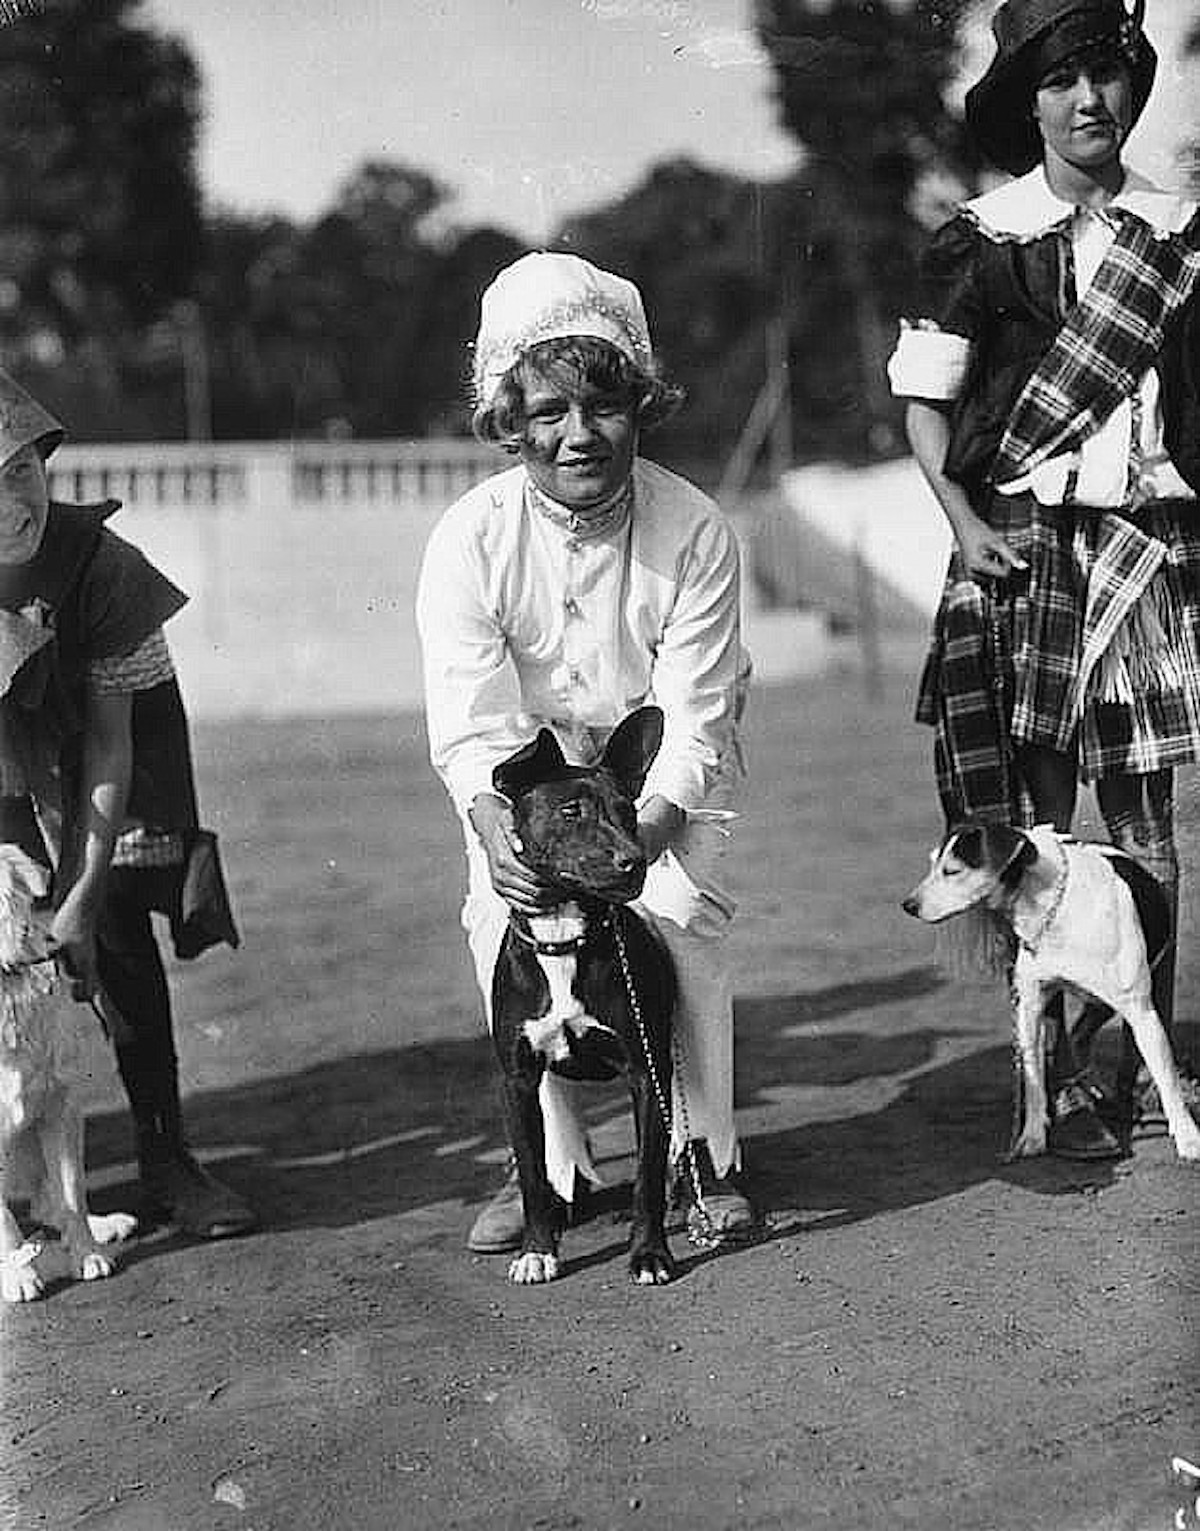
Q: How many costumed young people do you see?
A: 3